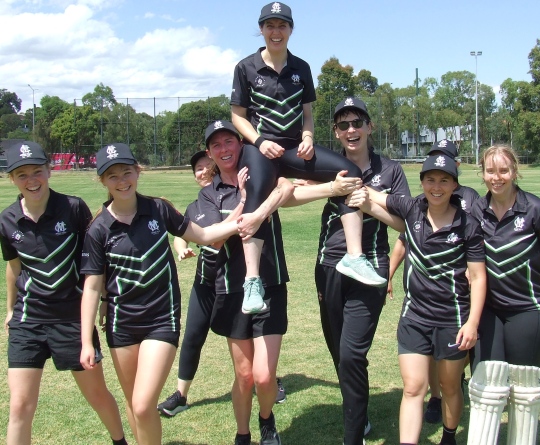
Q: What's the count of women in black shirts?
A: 9